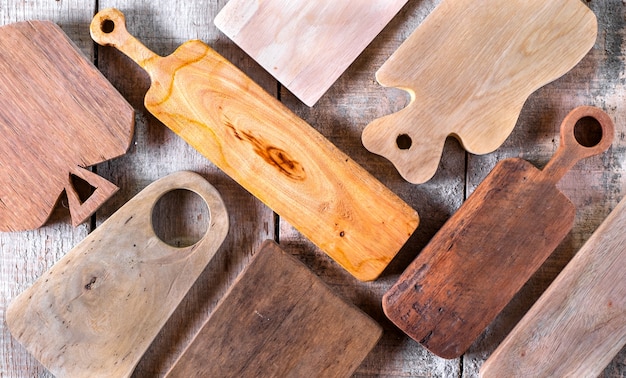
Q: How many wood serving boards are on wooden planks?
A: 8